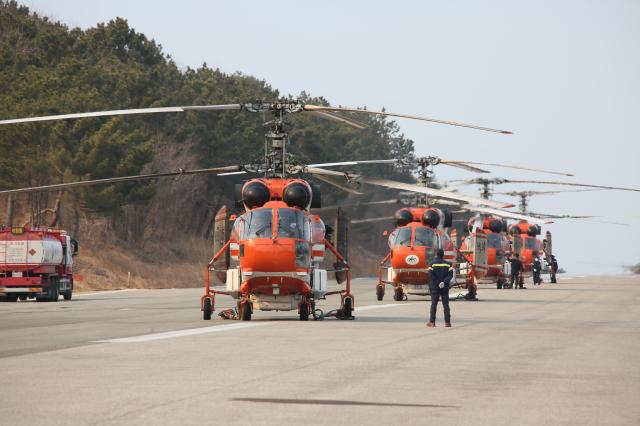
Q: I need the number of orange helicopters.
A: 4